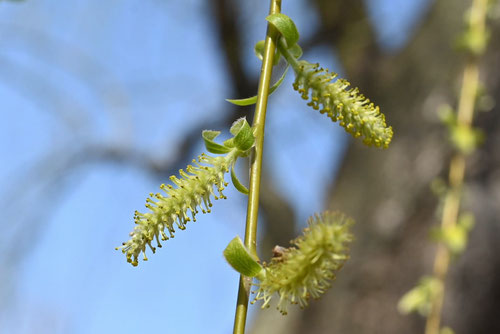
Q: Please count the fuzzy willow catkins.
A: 3